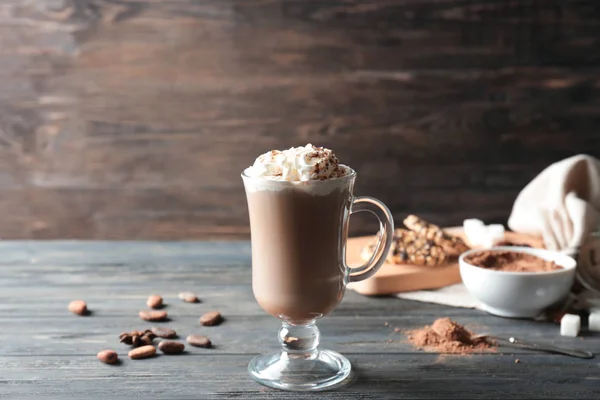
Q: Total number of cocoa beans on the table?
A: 10